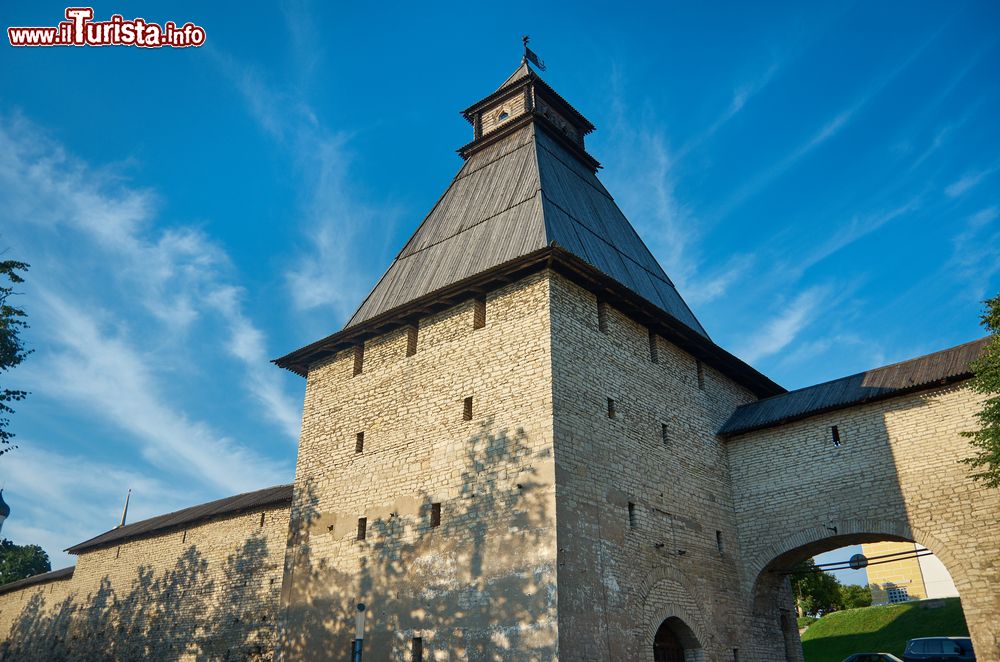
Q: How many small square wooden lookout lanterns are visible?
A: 1